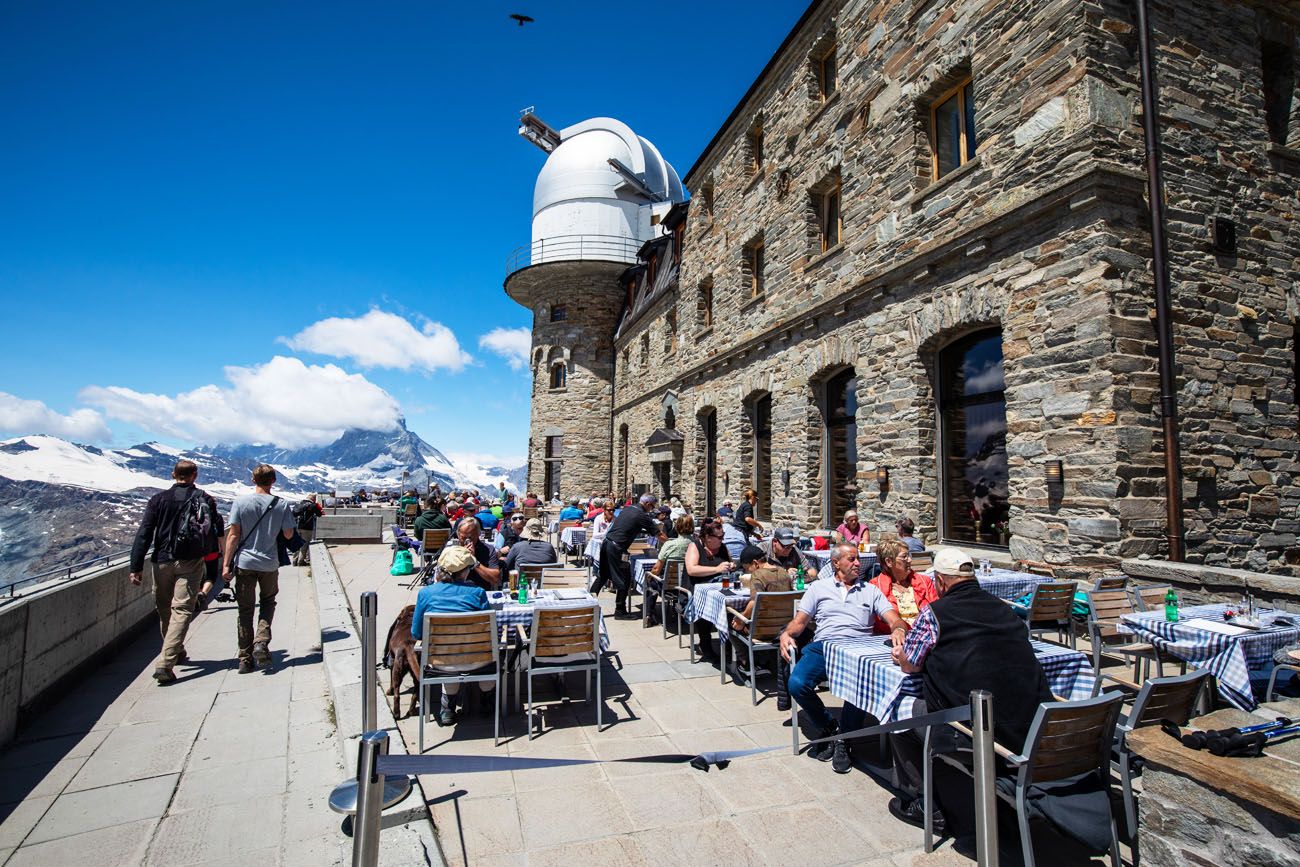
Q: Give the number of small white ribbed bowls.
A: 0